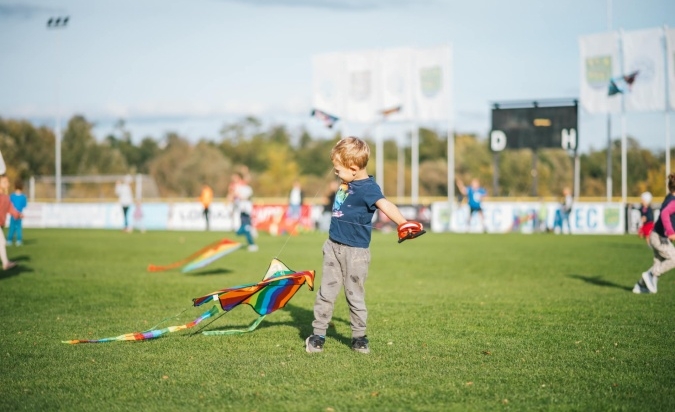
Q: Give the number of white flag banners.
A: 7